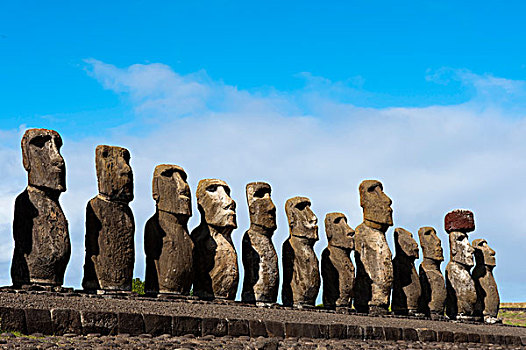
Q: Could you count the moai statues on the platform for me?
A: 12